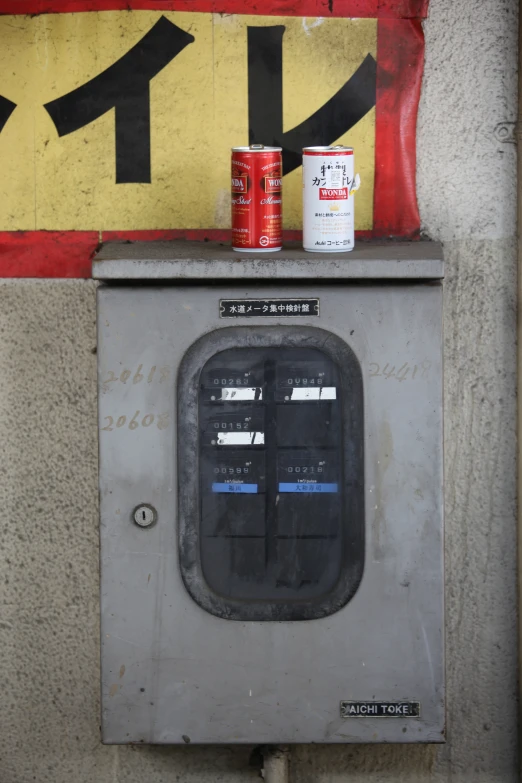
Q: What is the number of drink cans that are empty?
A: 2